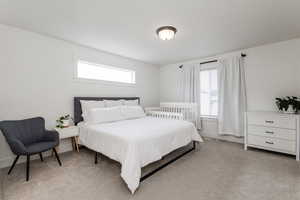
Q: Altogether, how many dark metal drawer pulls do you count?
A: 3